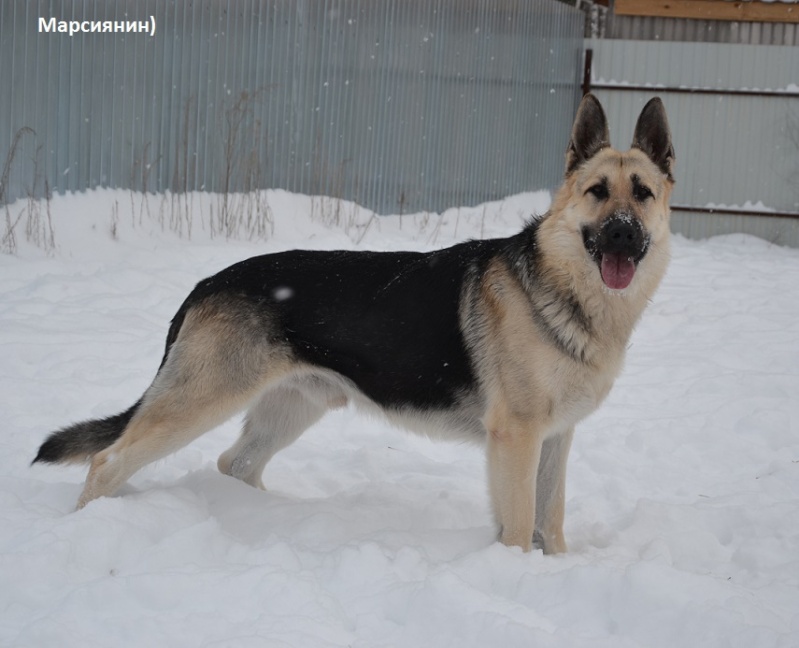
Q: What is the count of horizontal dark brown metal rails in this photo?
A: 2